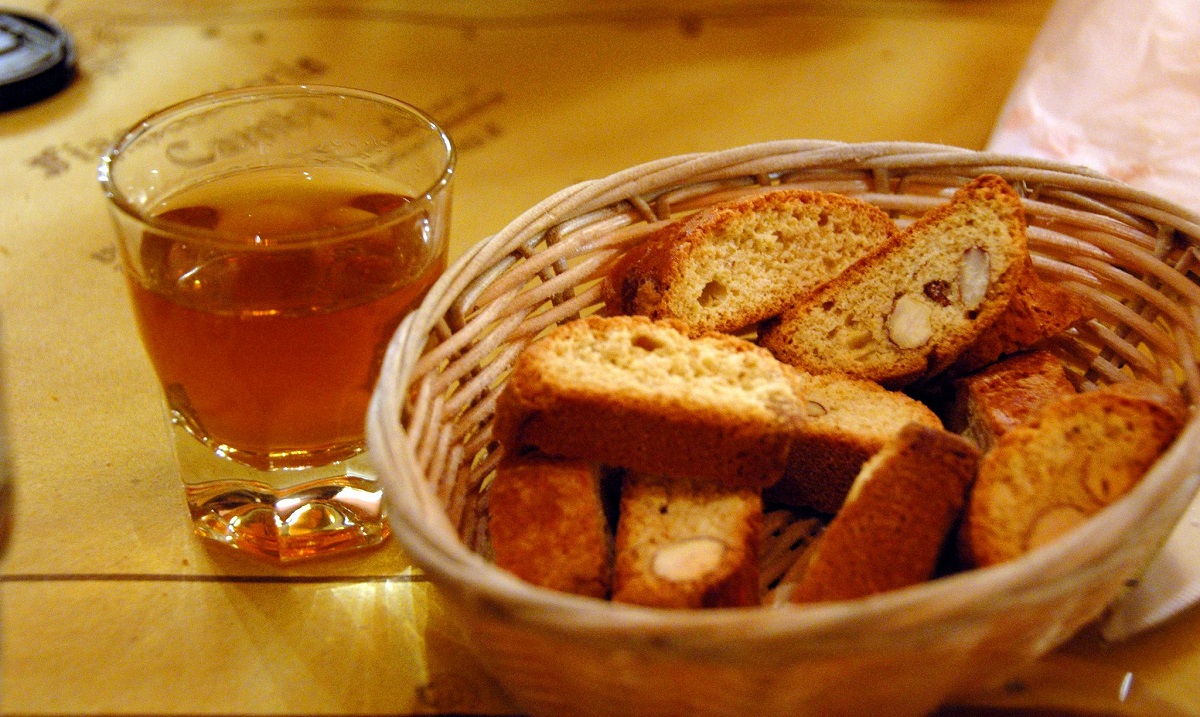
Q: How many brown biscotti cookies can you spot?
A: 10